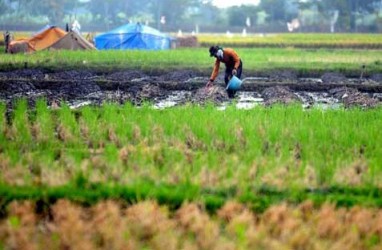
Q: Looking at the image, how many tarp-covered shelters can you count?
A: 2